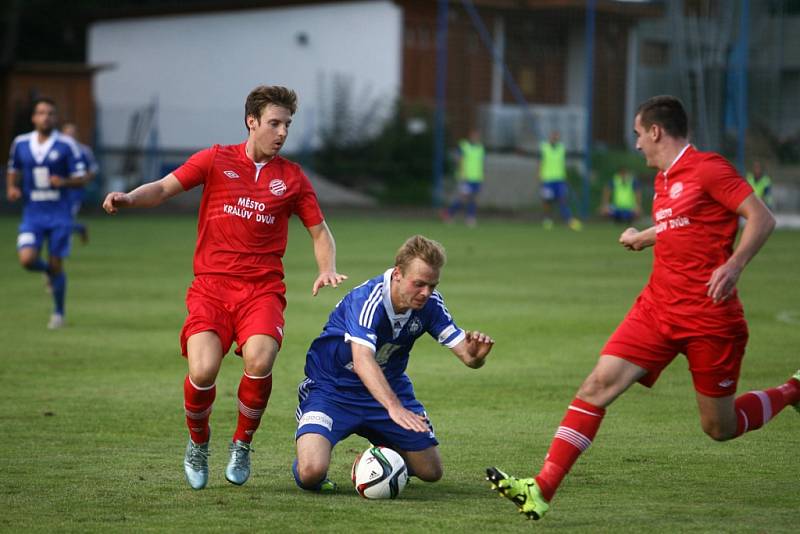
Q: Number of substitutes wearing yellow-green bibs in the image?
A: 4